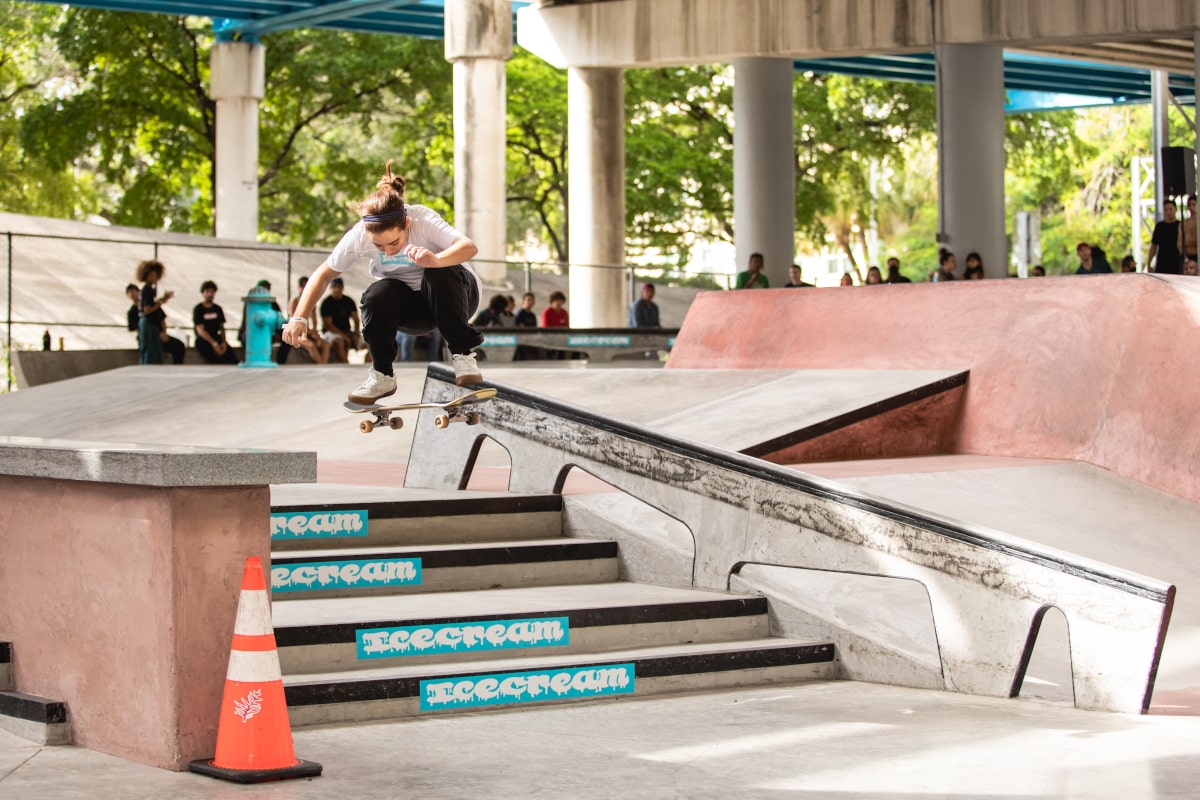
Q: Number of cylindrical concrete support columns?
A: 5